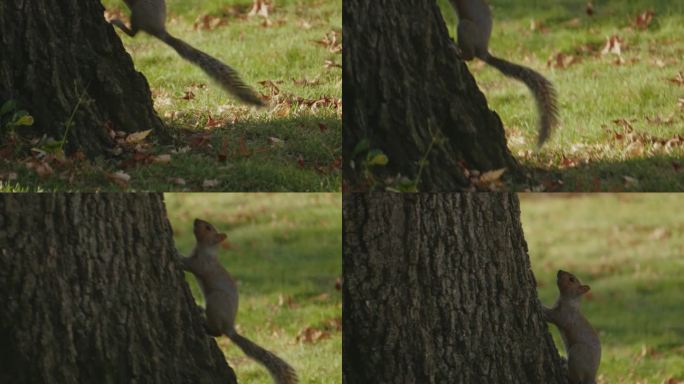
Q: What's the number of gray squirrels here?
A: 4